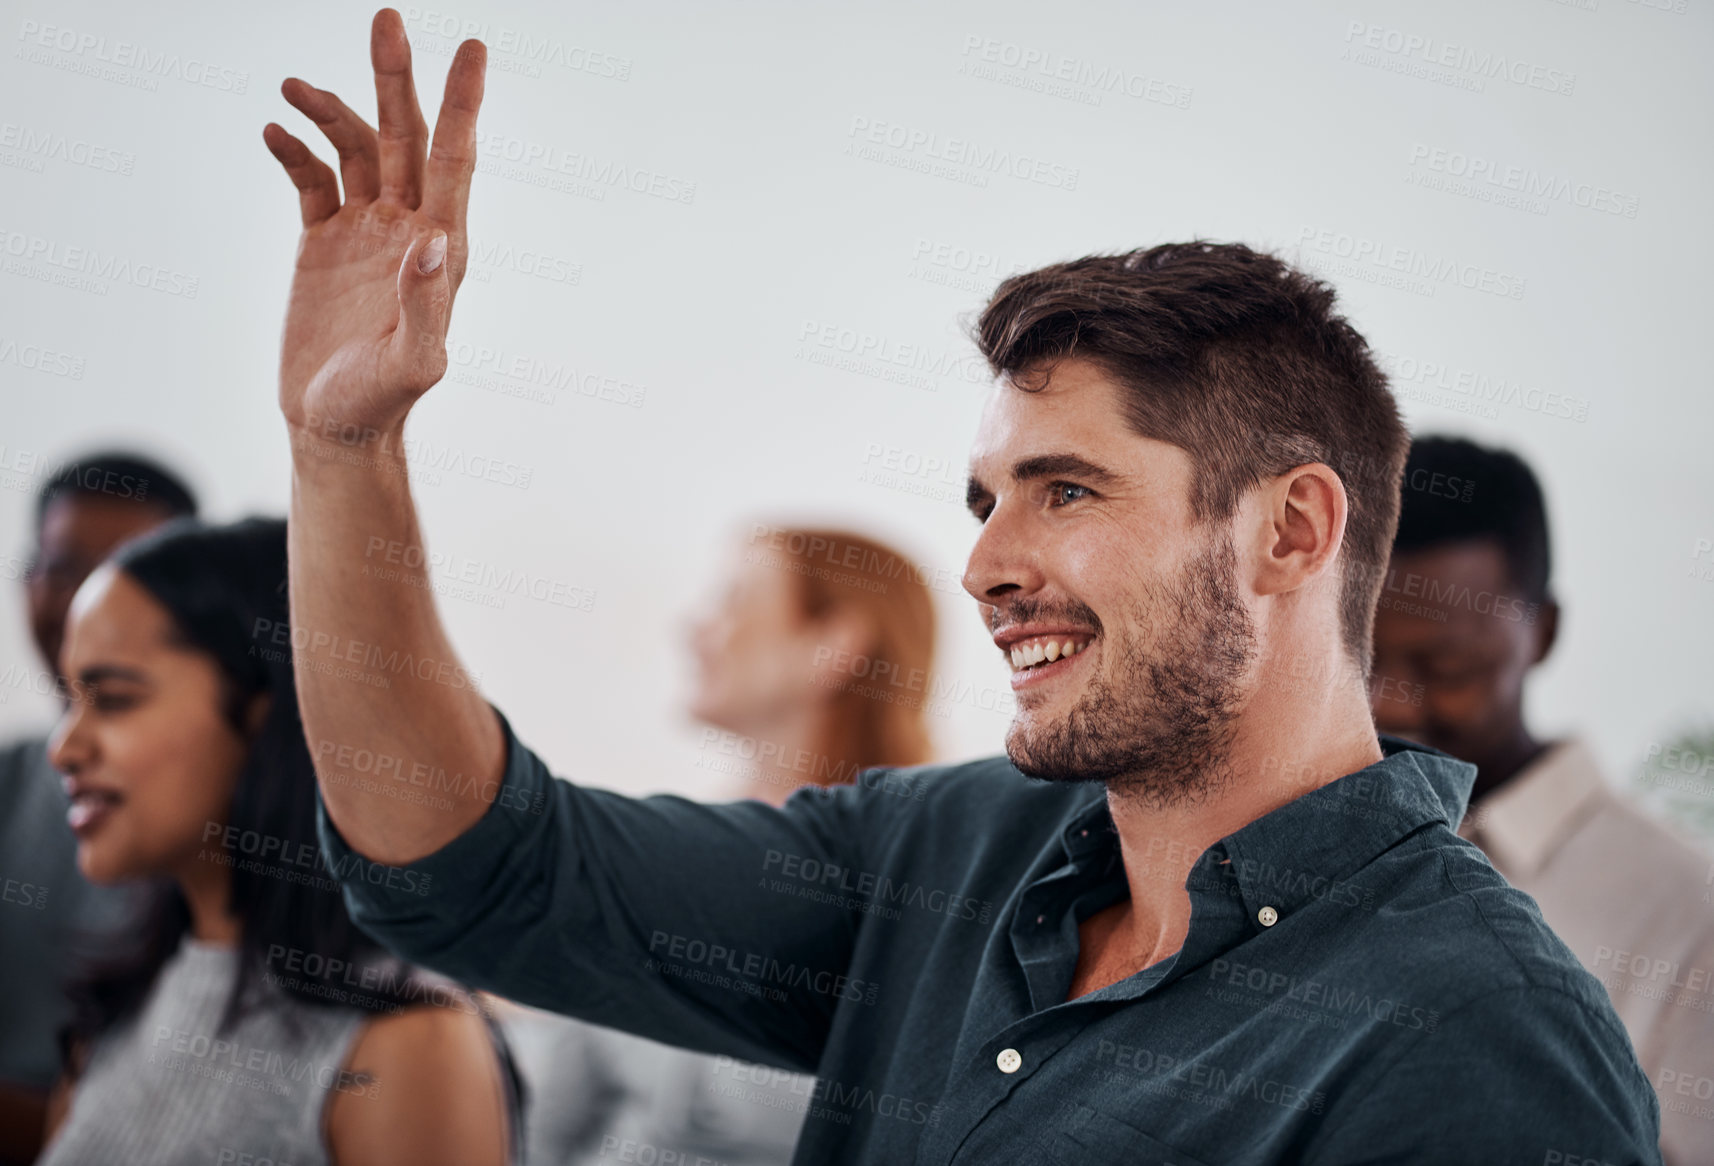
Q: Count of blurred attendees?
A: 4